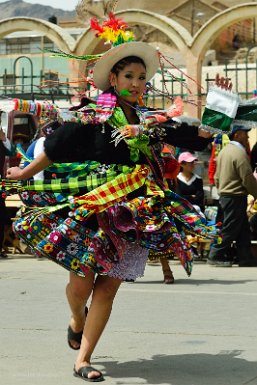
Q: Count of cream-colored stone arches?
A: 3